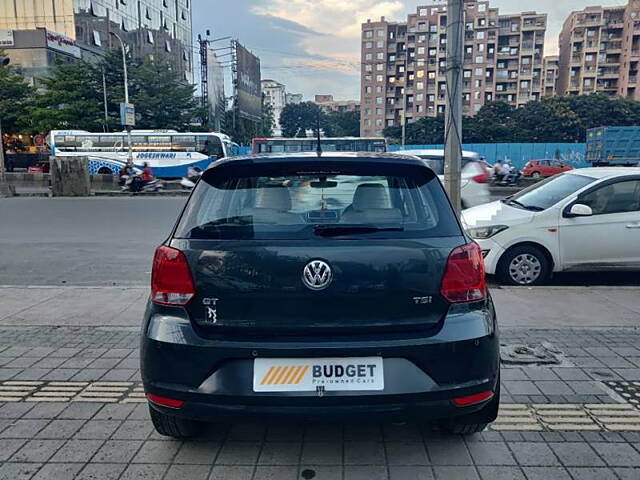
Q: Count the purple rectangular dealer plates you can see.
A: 0